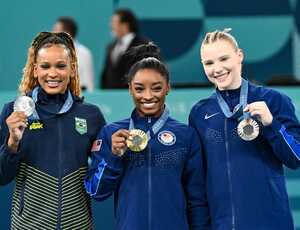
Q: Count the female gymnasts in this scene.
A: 3